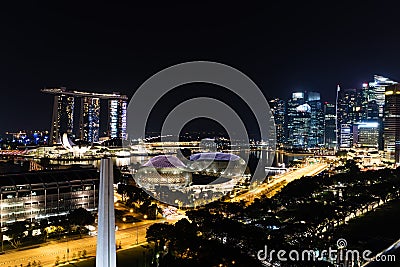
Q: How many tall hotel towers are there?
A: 3